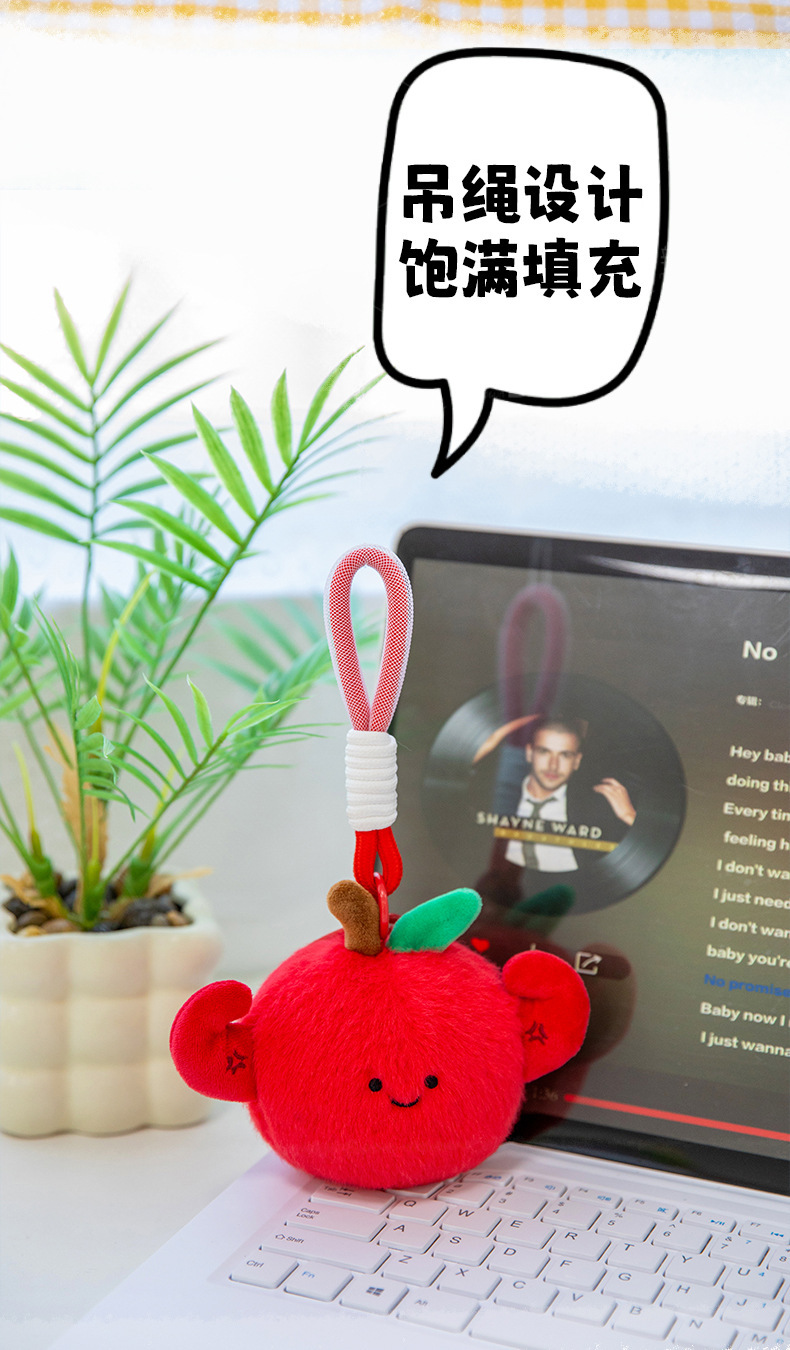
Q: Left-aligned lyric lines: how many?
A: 11